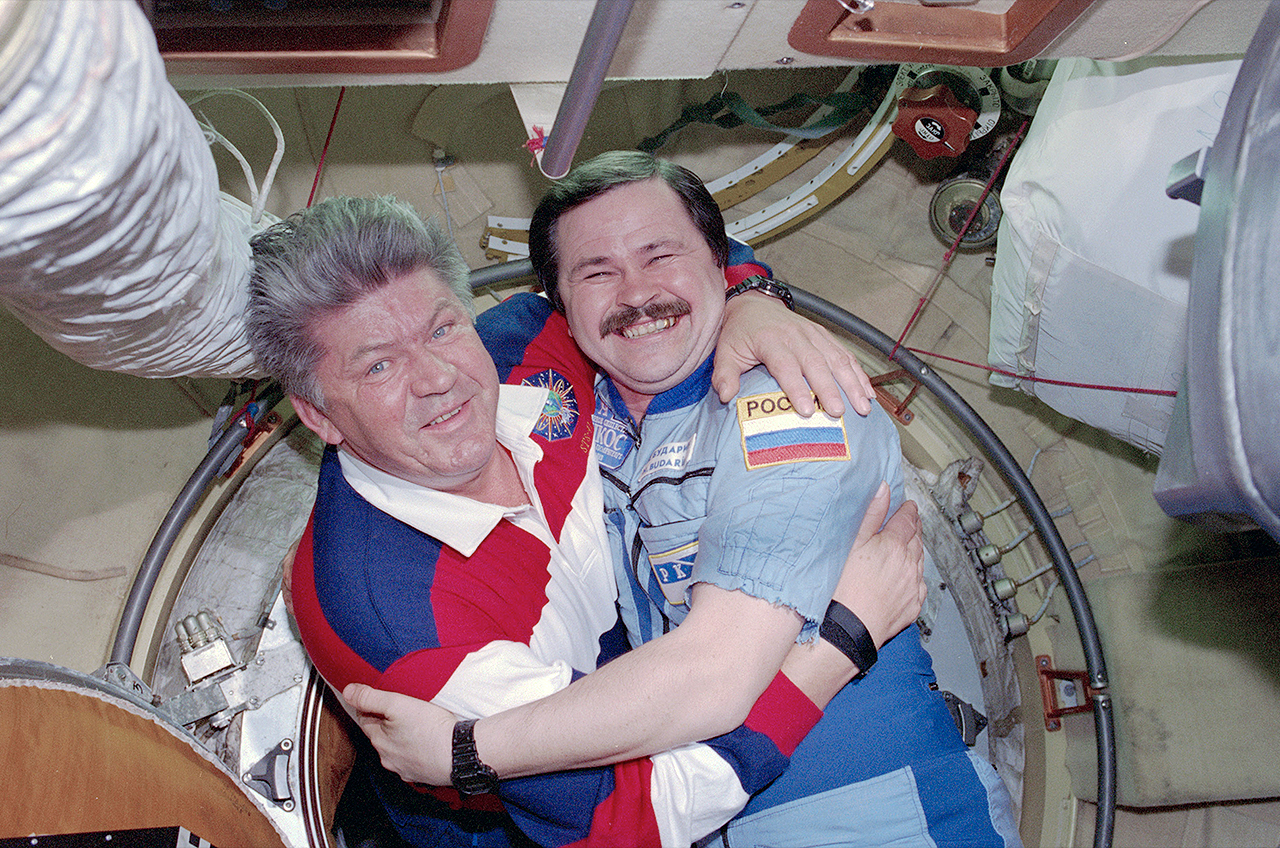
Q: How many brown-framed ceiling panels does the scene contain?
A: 2